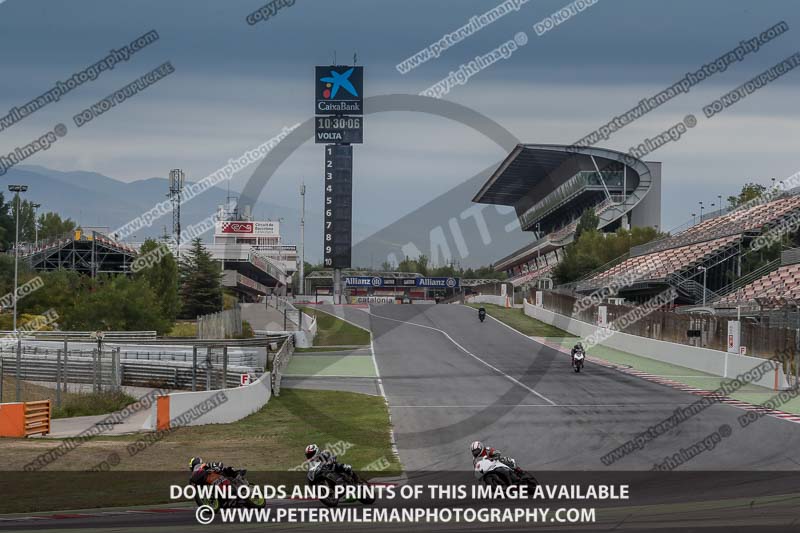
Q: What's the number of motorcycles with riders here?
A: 5